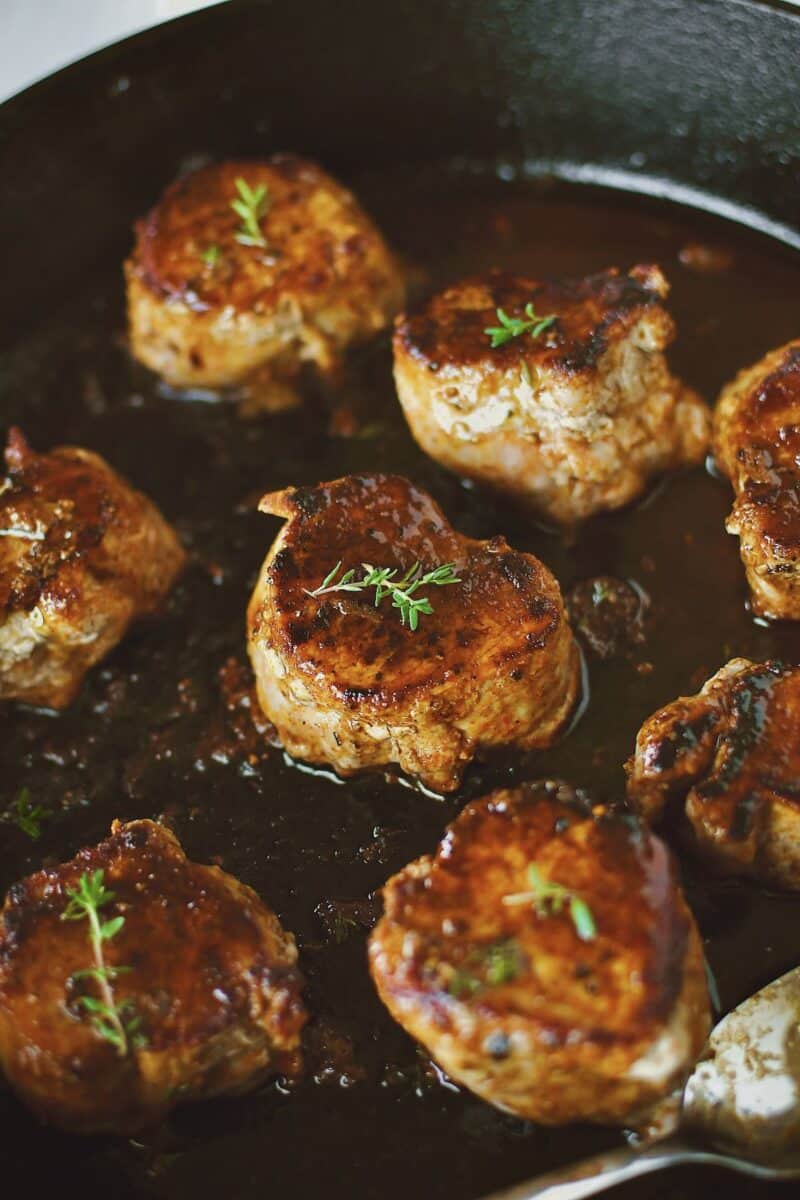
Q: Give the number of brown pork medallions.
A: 8